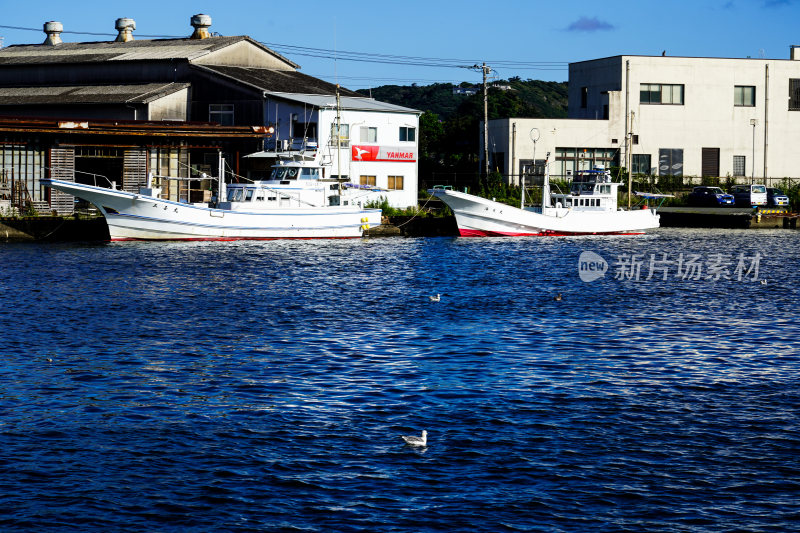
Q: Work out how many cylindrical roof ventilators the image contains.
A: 3